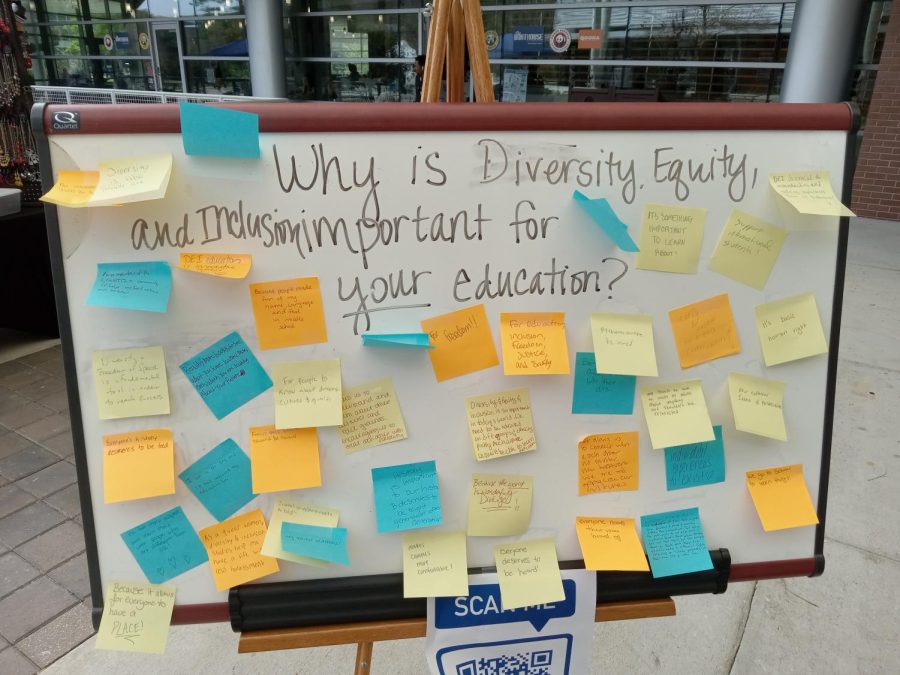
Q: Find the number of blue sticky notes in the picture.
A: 12